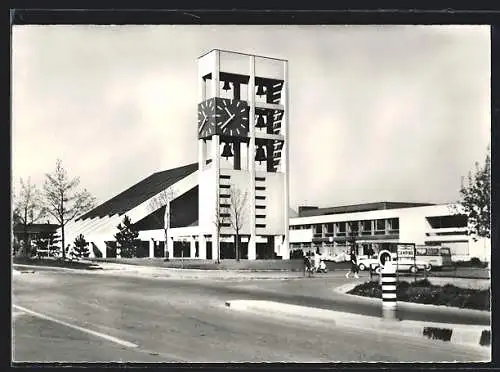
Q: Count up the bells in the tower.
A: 5